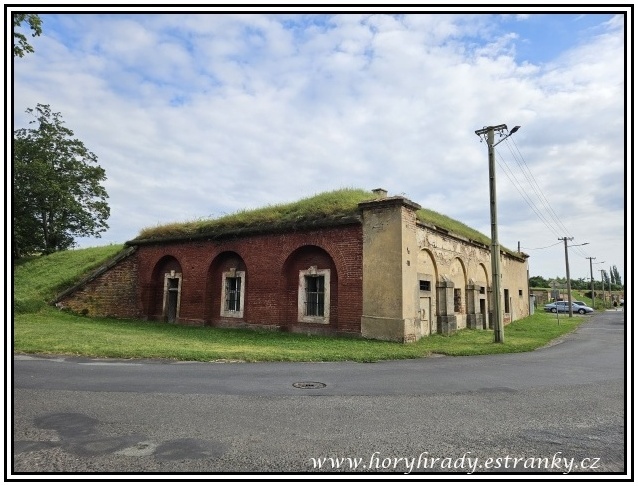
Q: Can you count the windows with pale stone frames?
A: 2